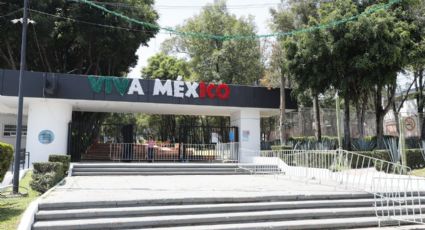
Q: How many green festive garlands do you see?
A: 1